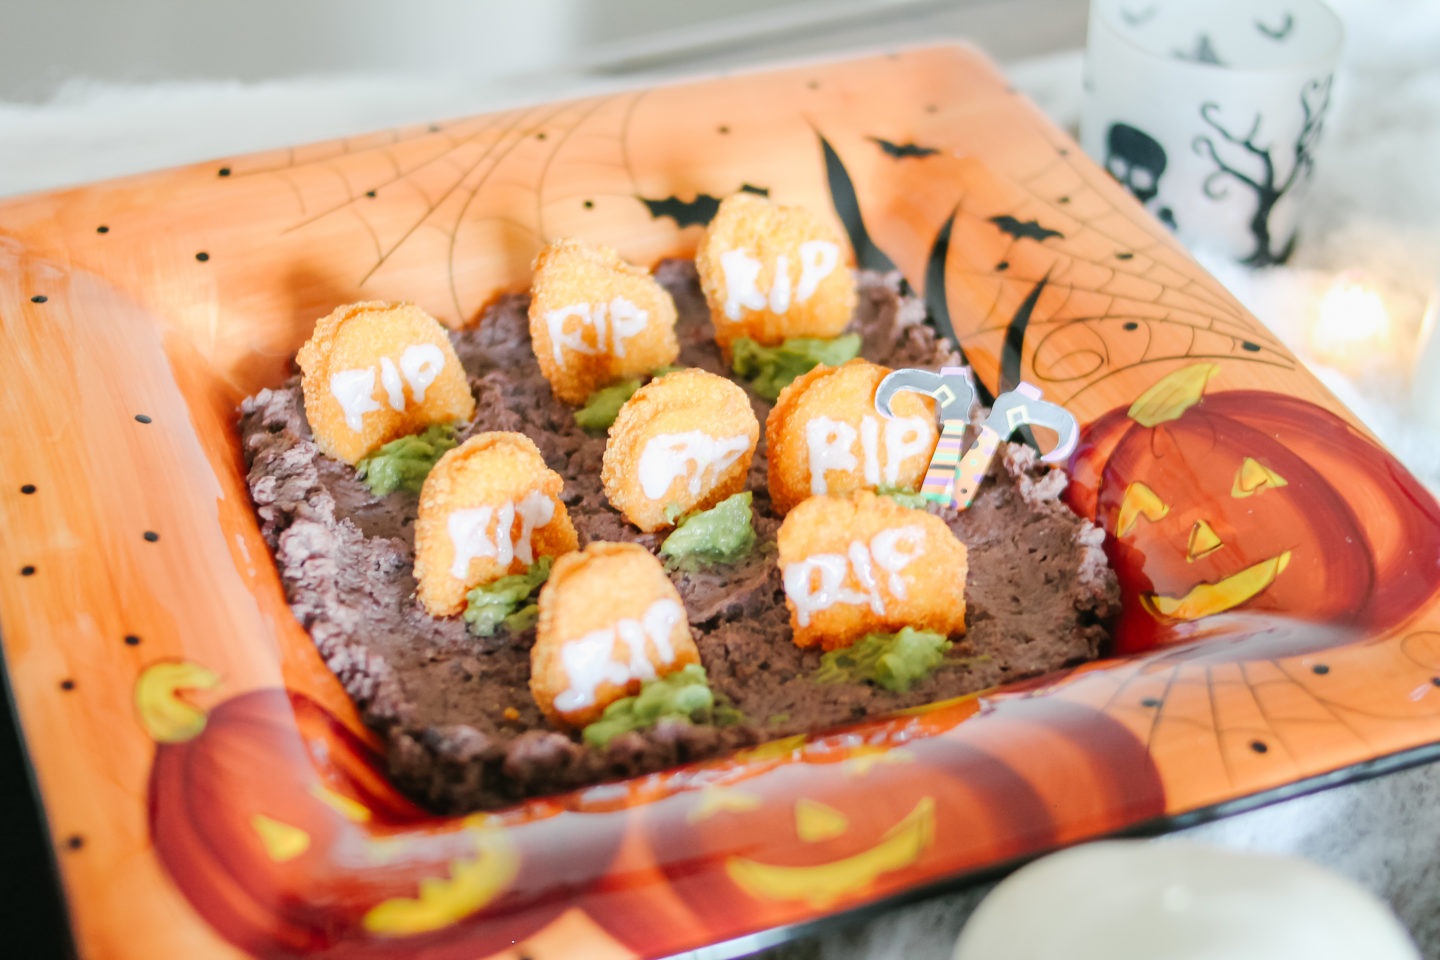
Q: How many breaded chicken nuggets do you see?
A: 8